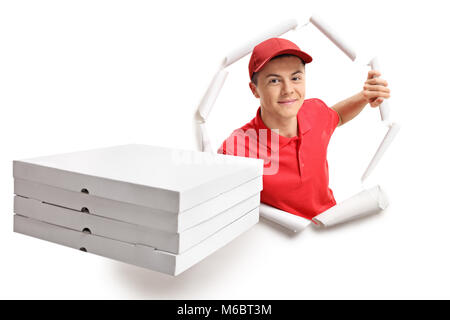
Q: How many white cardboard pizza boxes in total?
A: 4